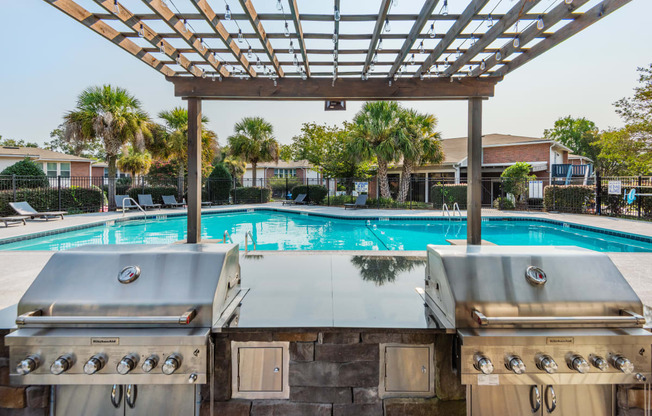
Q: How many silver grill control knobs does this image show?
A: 12